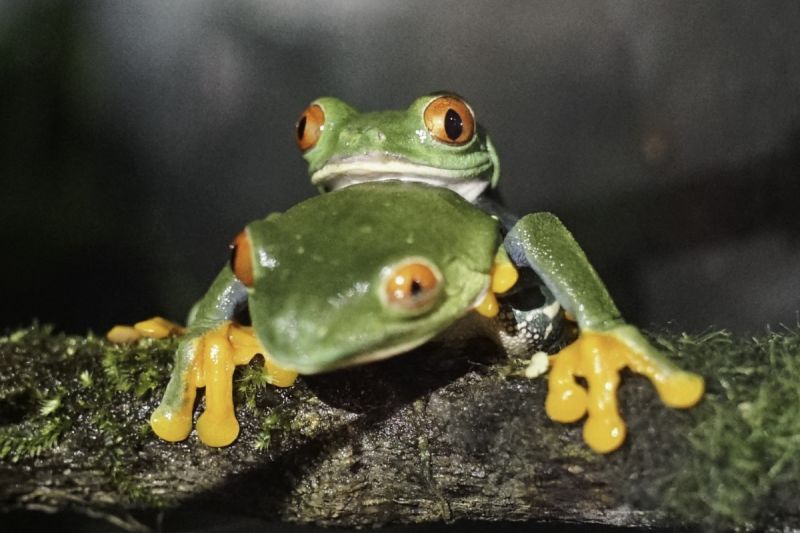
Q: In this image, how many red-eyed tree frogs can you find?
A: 2